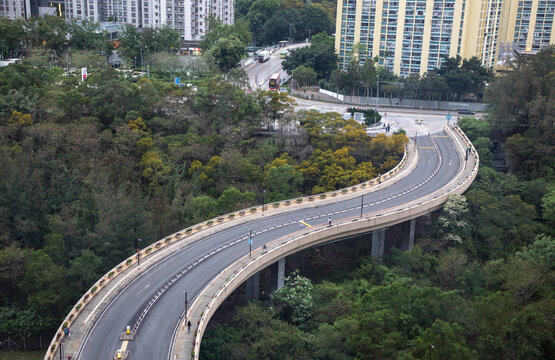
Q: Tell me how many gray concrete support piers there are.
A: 4